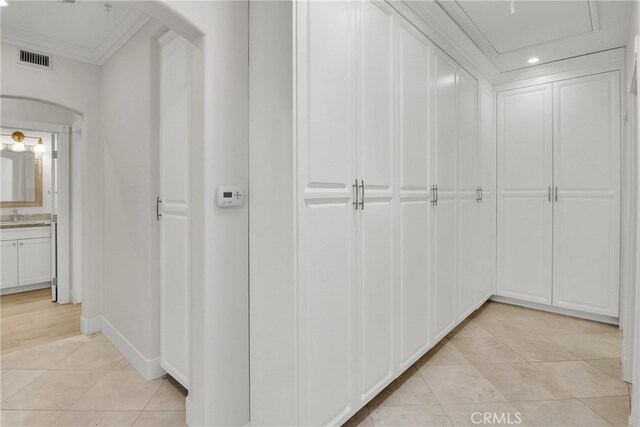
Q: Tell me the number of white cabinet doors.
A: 11